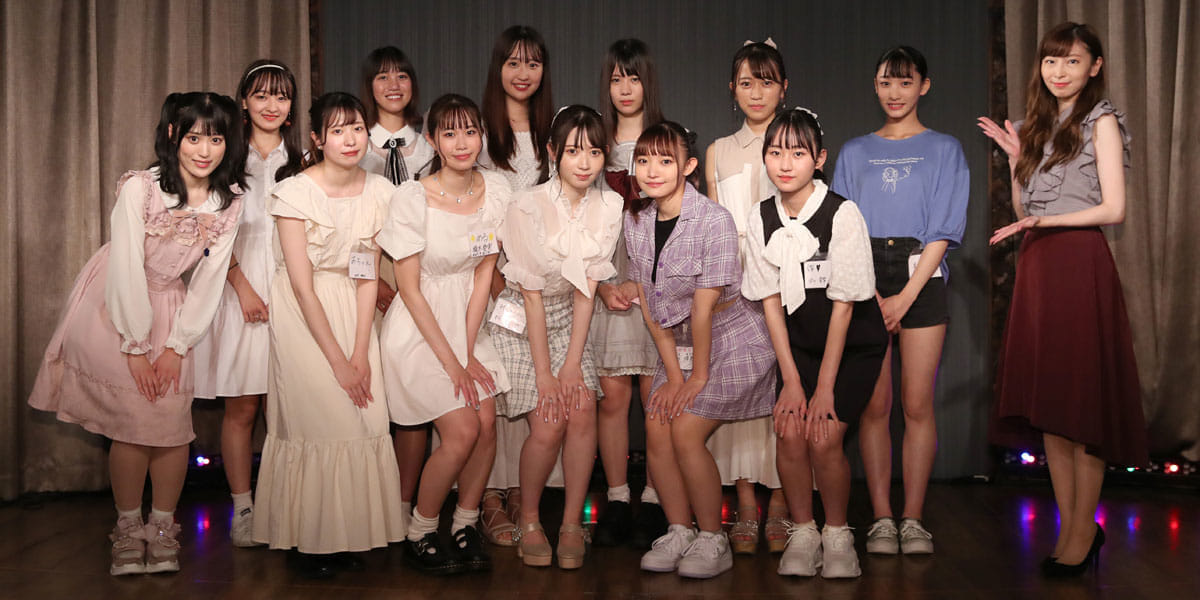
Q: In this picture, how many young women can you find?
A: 13